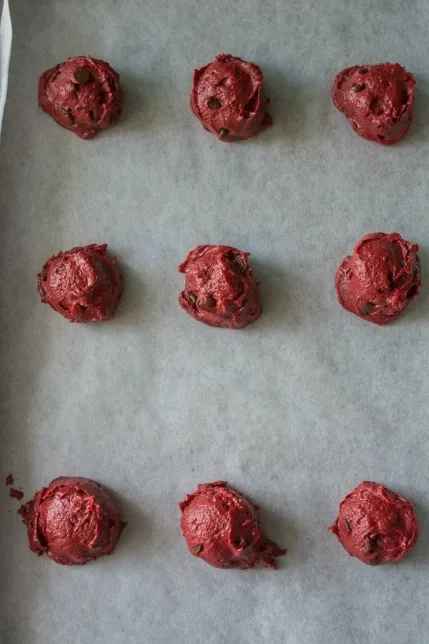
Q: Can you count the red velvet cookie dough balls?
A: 9